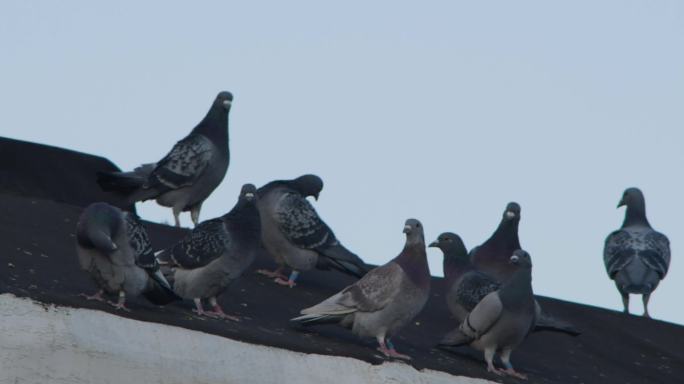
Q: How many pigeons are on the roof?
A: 9